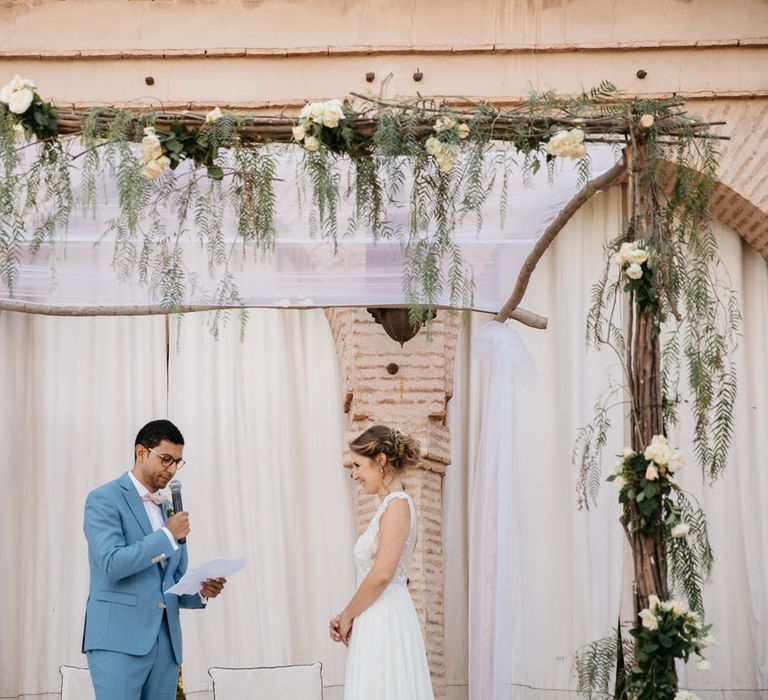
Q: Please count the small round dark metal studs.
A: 5